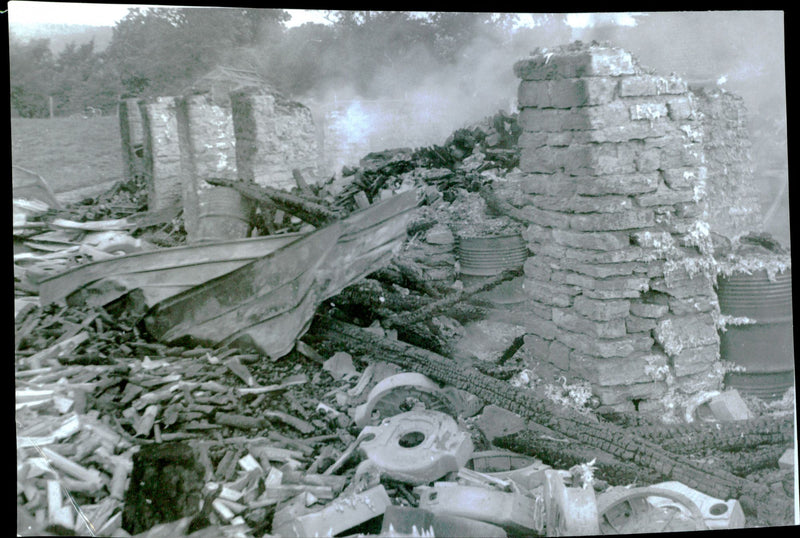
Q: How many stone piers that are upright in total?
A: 6